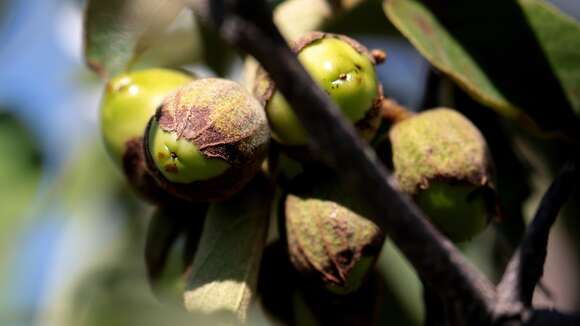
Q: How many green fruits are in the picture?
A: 5